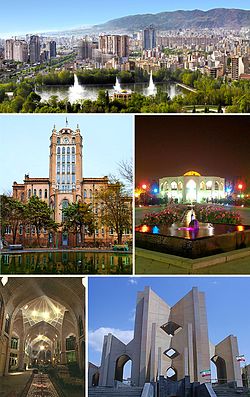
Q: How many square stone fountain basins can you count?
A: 1